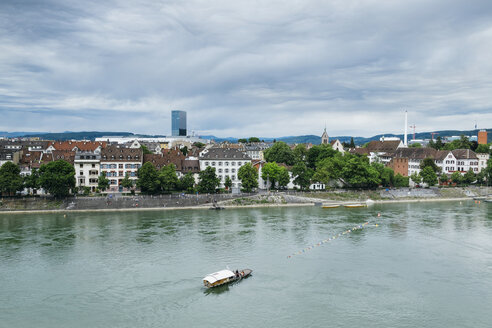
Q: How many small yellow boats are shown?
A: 2